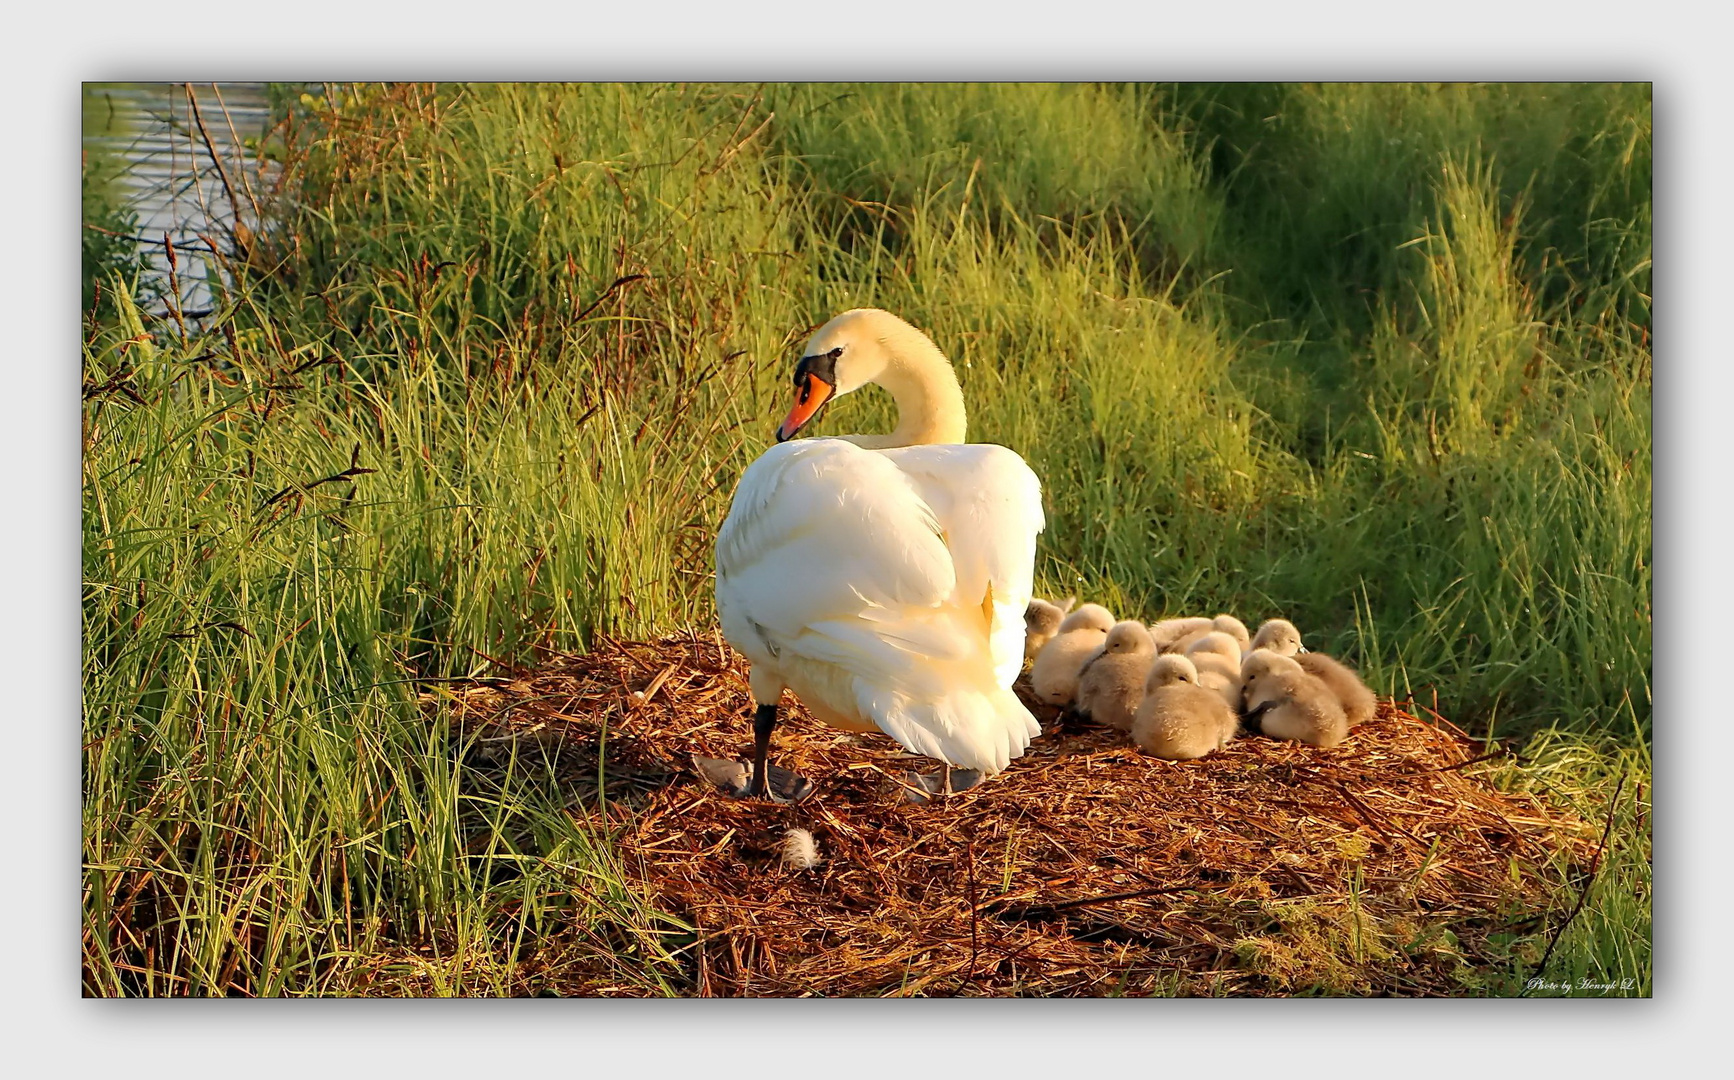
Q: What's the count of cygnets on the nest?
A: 8